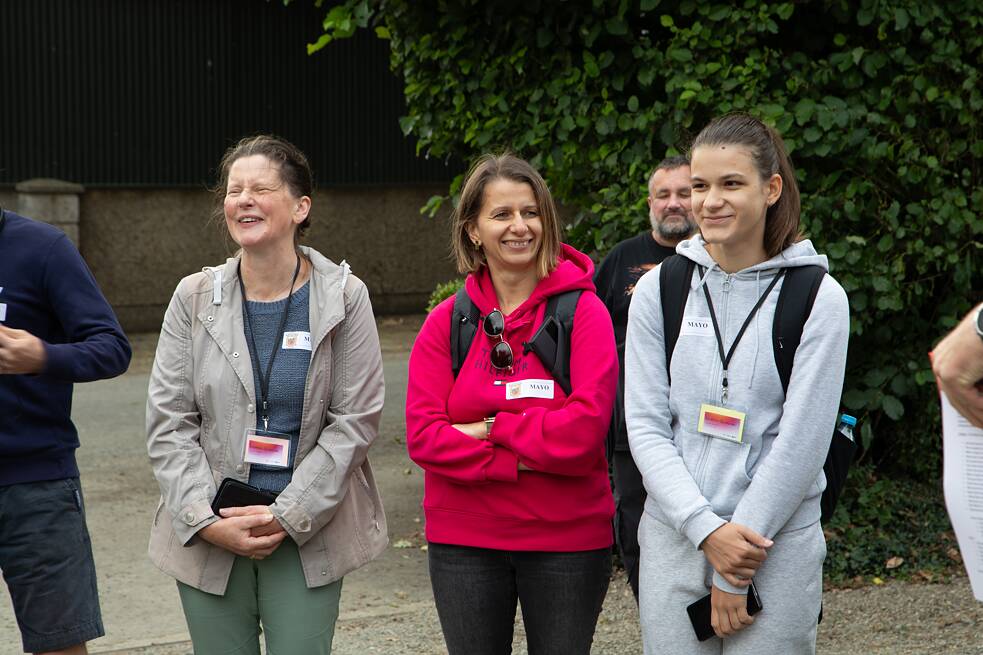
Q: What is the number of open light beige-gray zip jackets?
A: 1